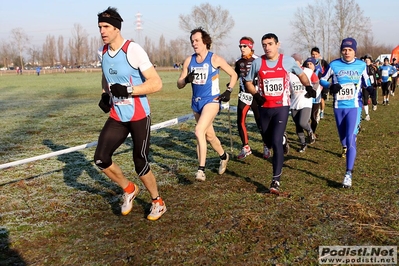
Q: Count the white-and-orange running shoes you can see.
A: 2